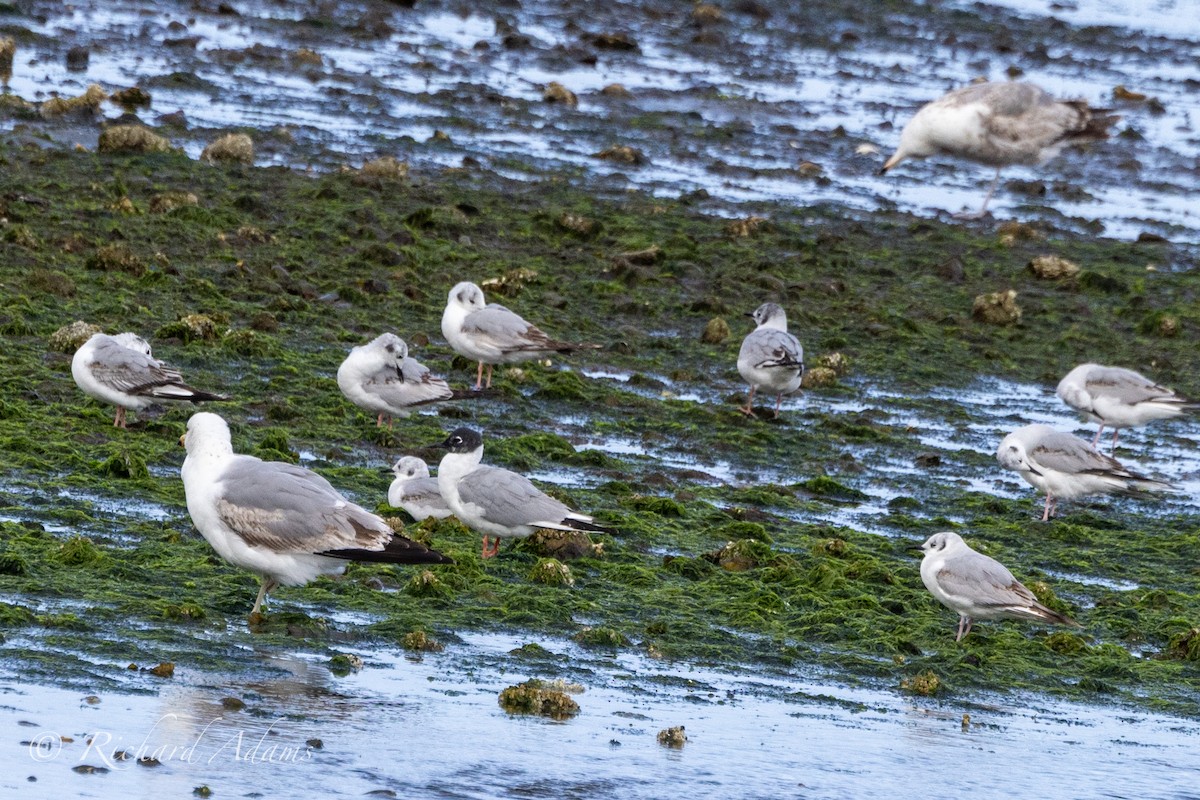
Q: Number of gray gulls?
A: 11